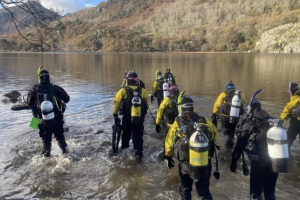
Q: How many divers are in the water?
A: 10